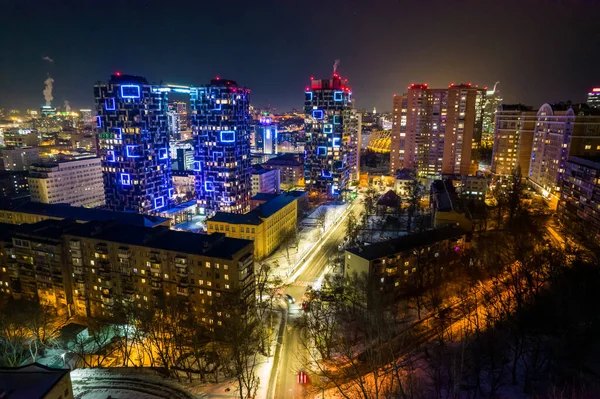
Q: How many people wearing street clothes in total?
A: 0